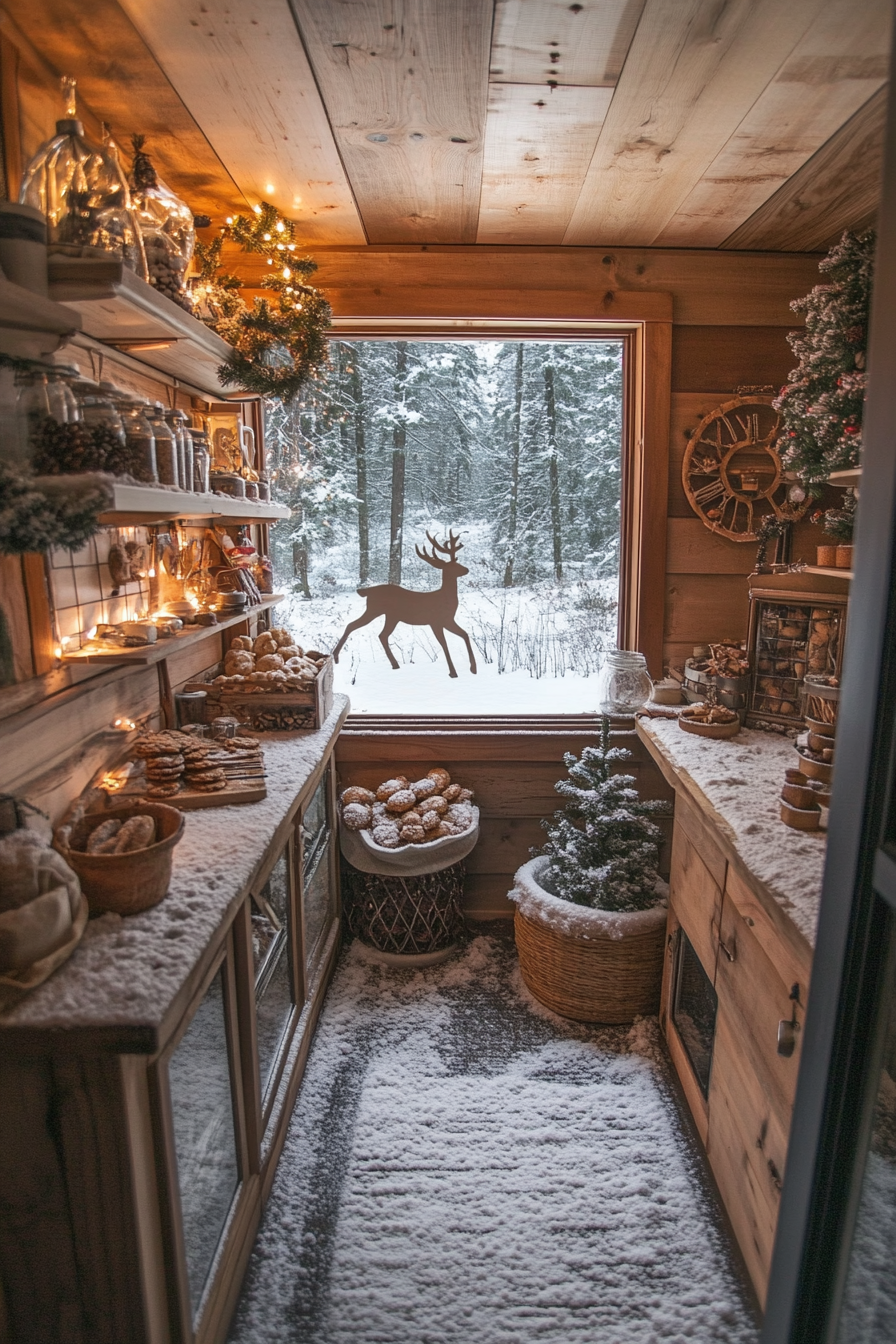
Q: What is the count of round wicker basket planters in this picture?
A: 1